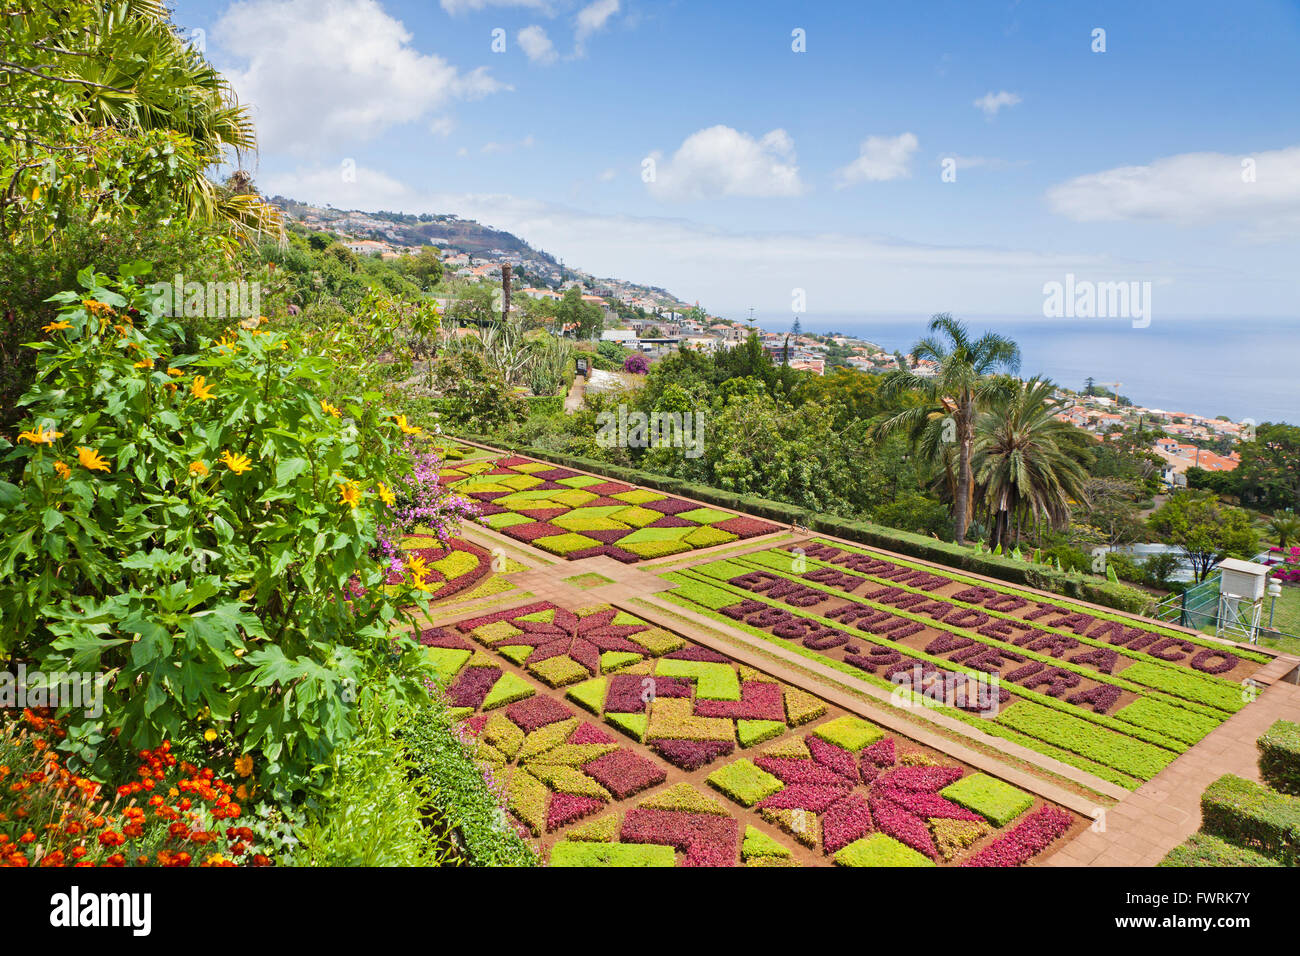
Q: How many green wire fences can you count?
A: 1